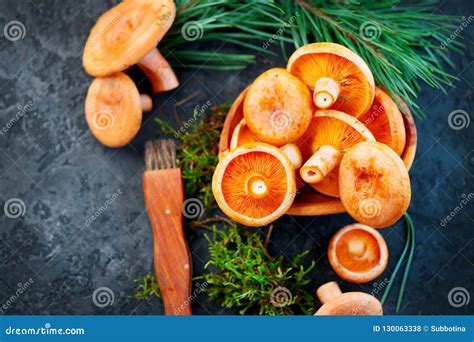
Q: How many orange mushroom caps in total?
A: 11